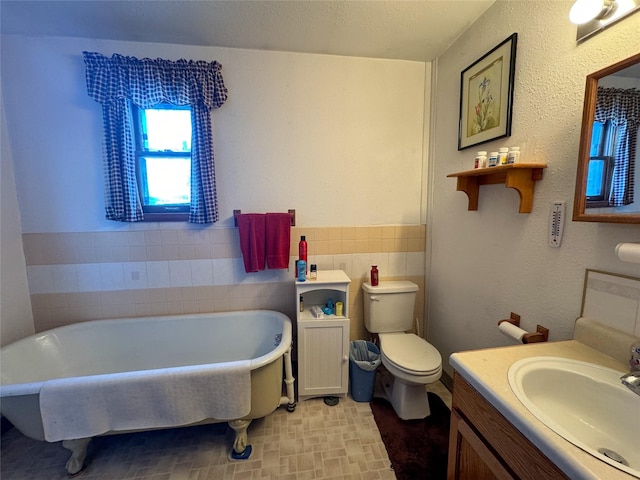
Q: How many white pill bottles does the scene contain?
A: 4